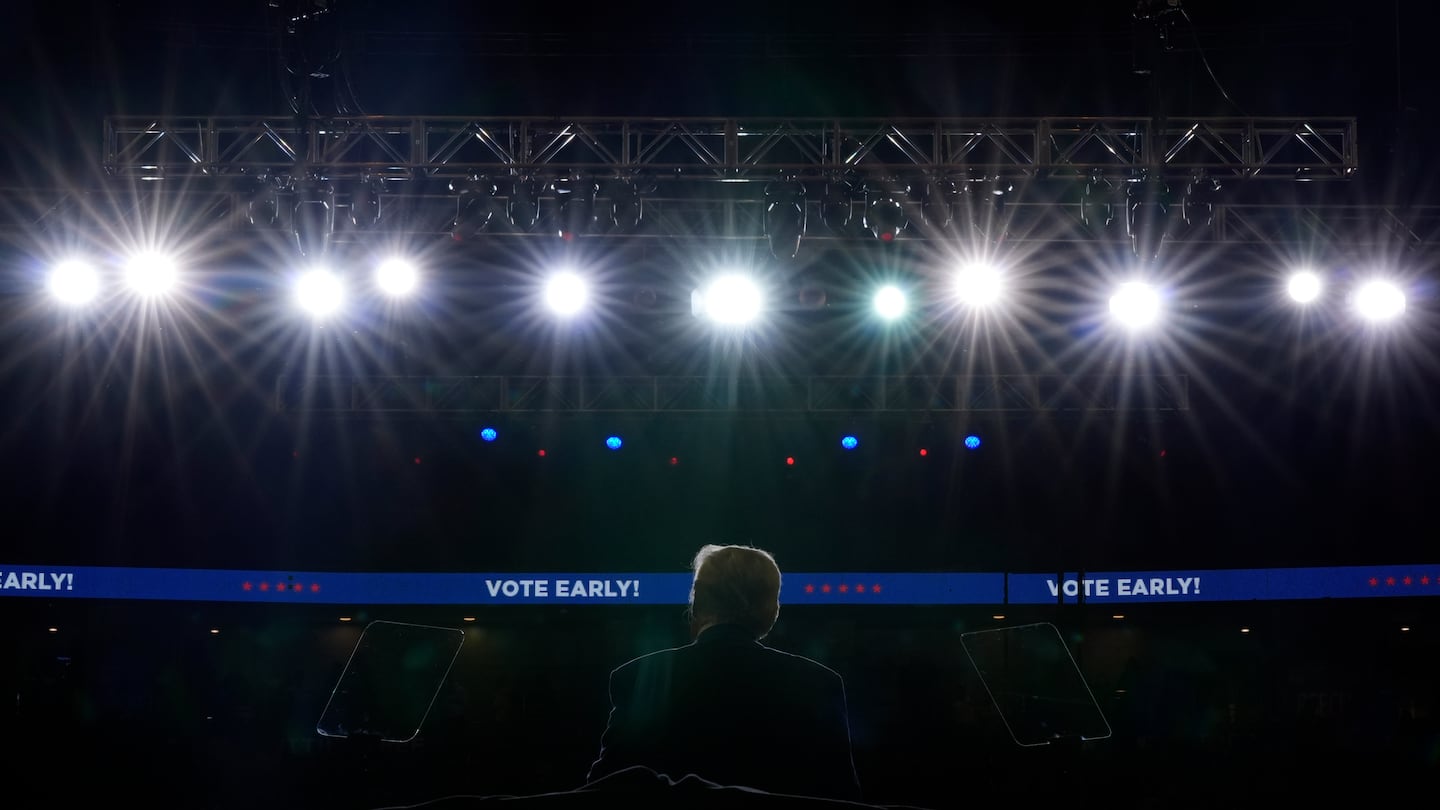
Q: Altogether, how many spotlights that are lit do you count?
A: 11